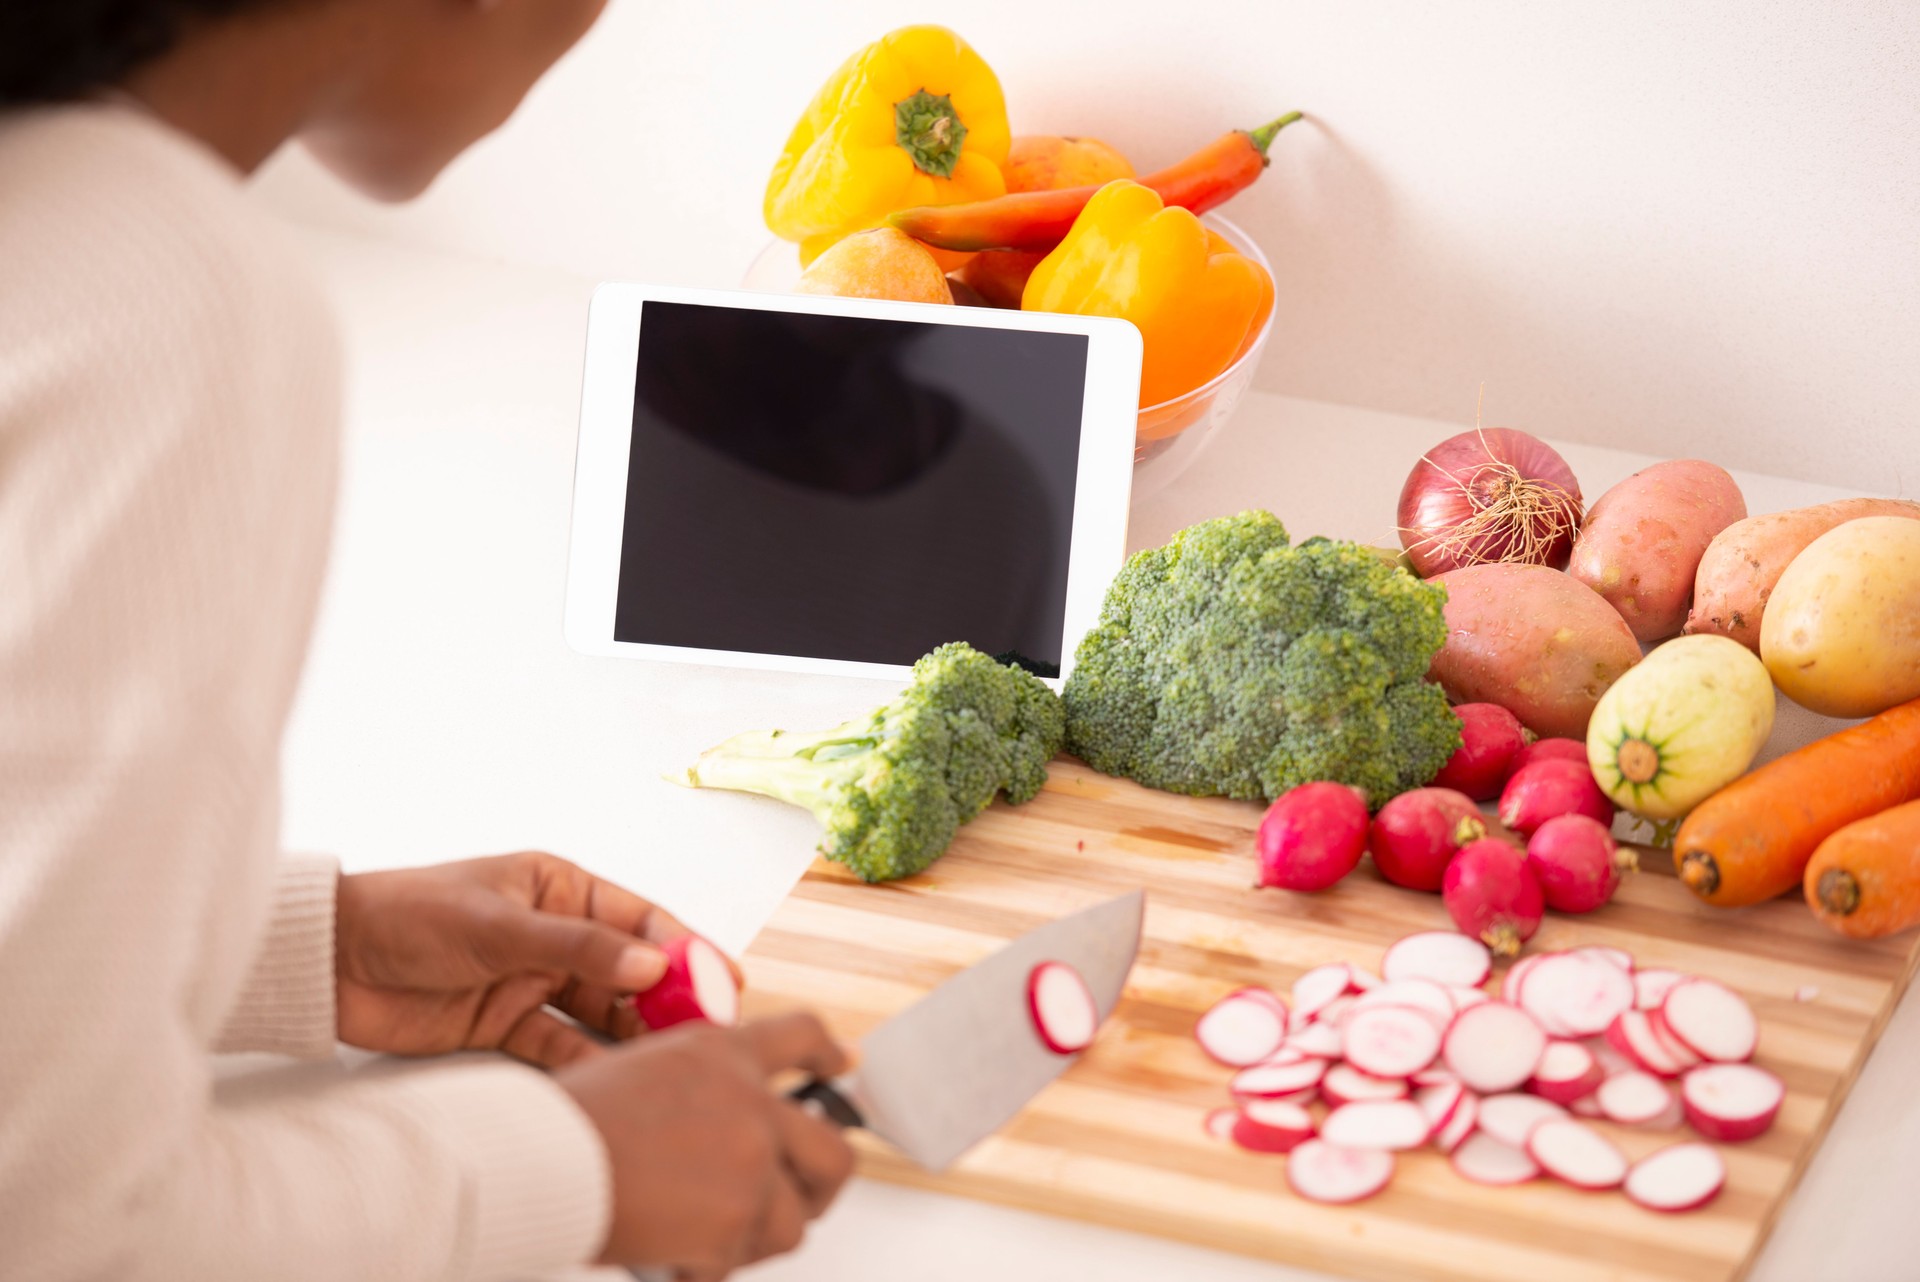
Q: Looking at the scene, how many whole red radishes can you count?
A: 7